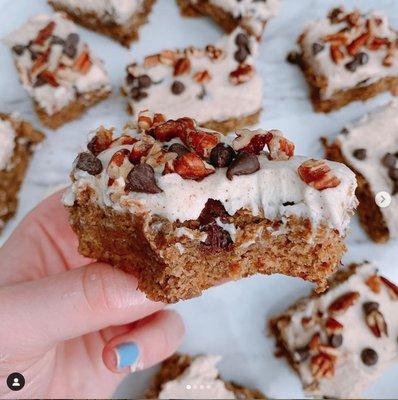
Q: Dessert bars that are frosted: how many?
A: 10